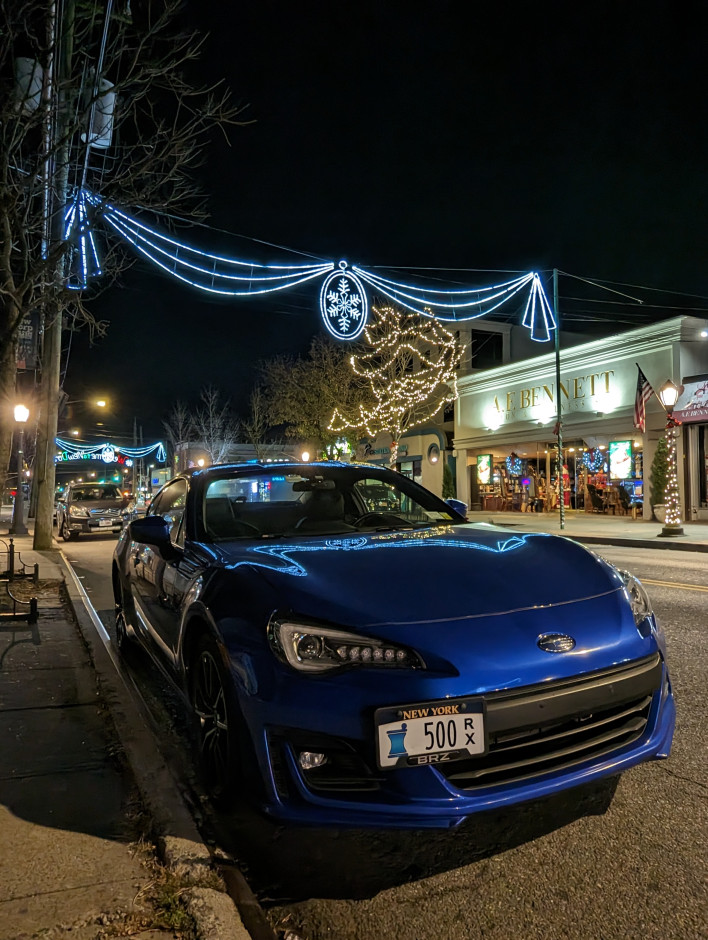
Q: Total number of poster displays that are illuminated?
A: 2